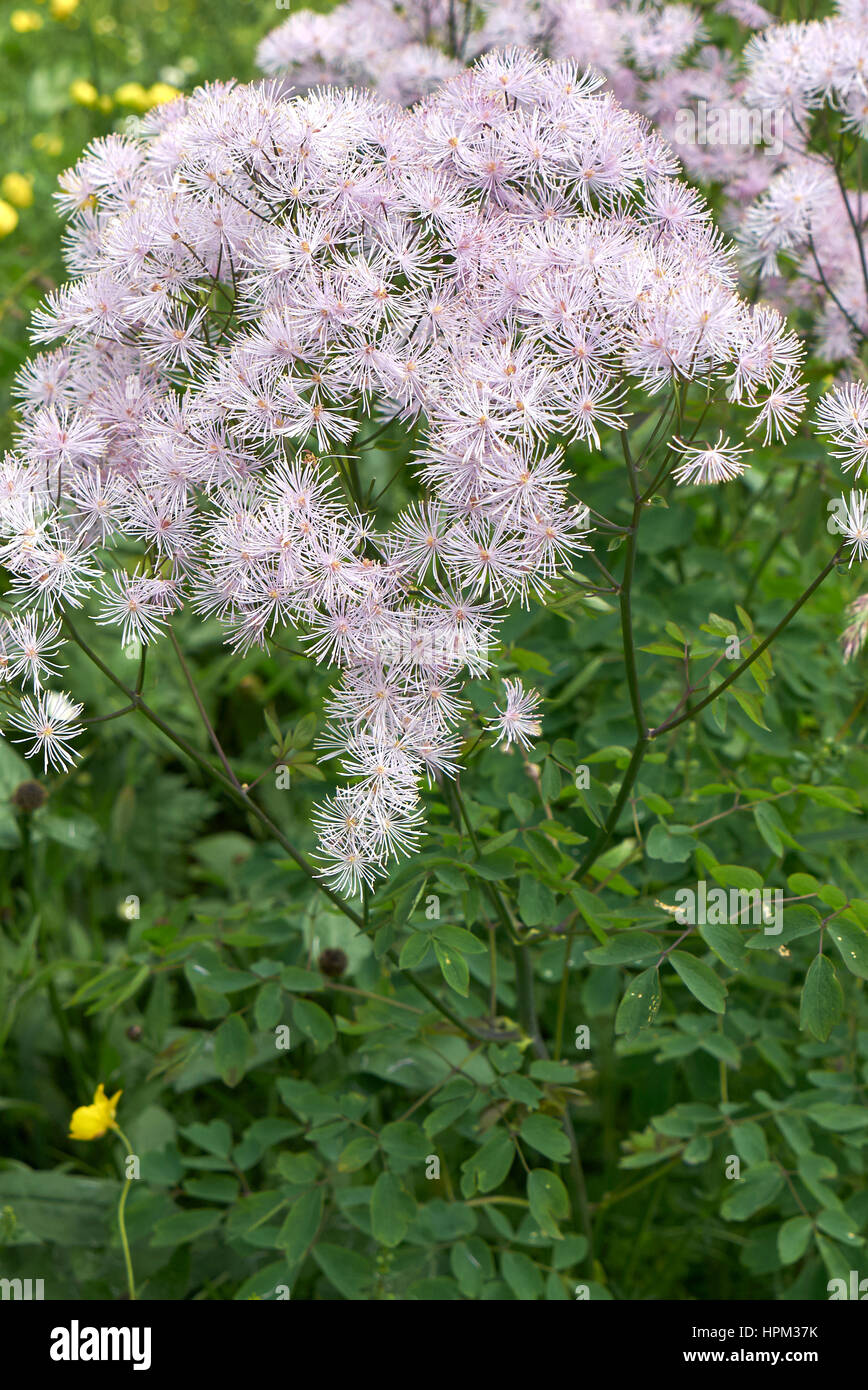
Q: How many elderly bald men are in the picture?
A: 0